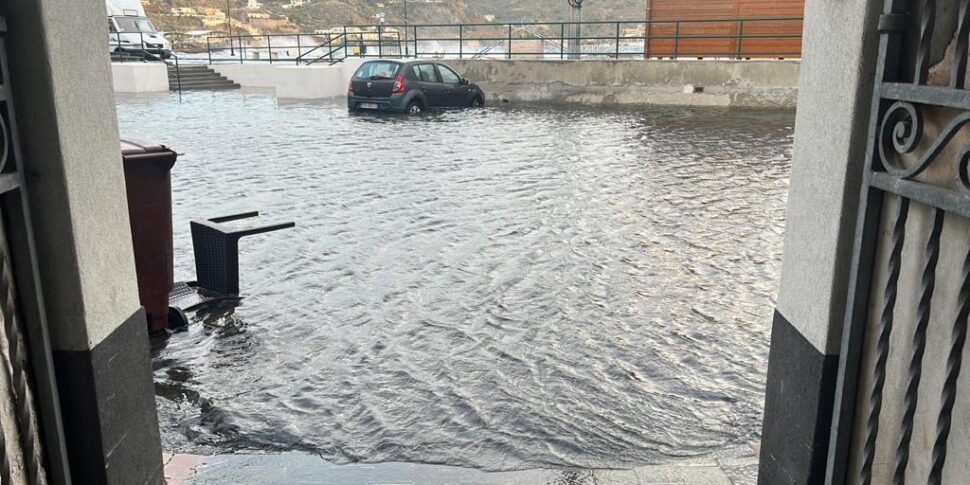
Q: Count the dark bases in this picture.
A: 2